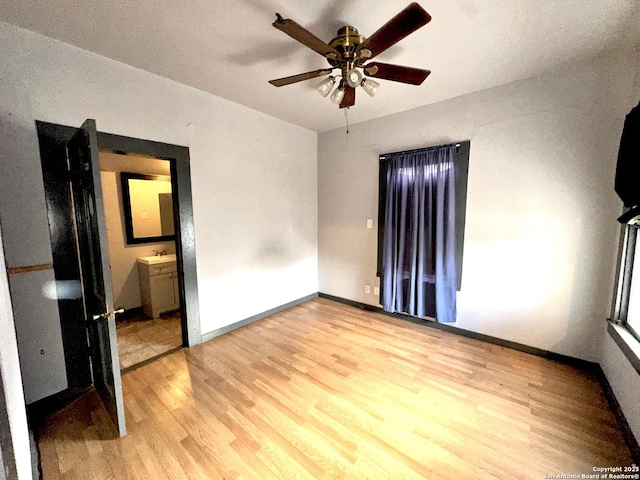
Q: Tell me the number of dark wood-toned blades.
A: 5